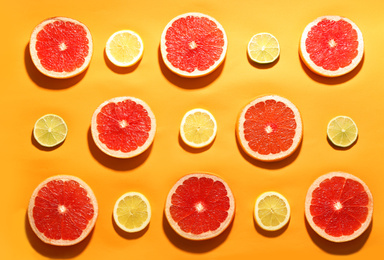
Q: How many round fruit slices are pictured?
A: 15